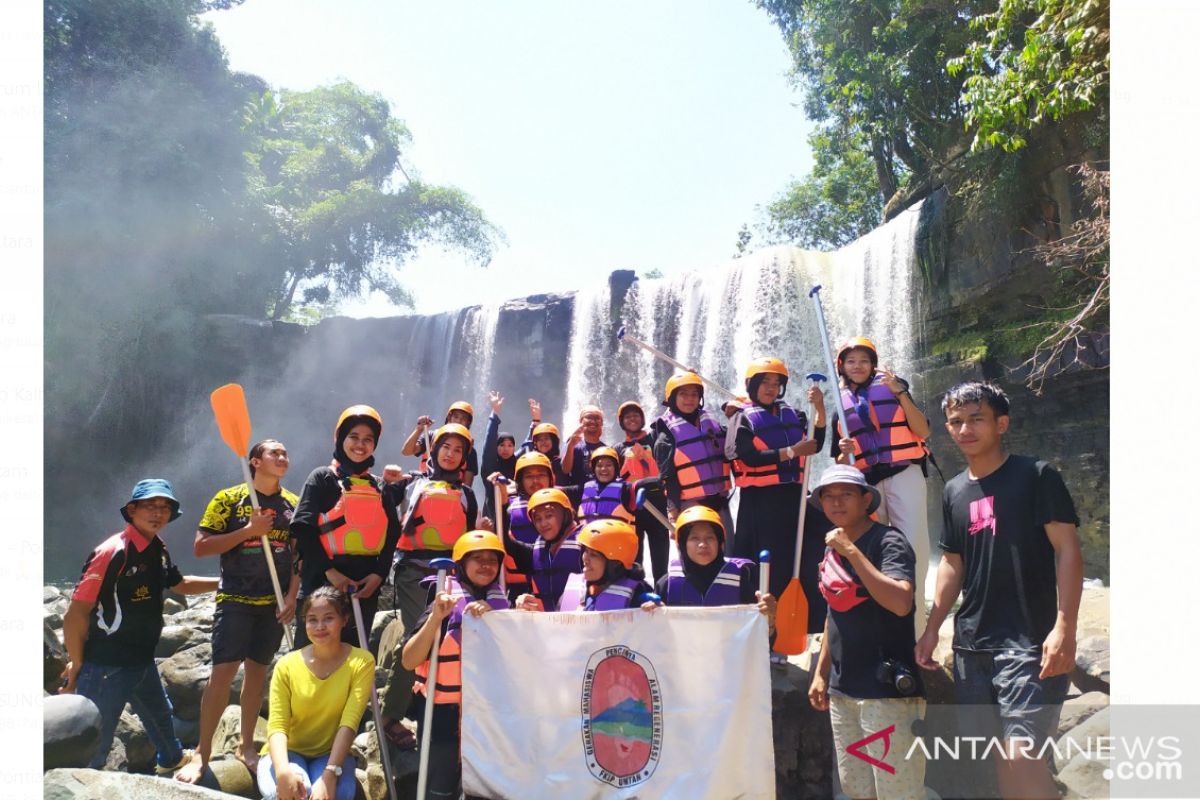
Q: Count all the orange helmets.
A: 14